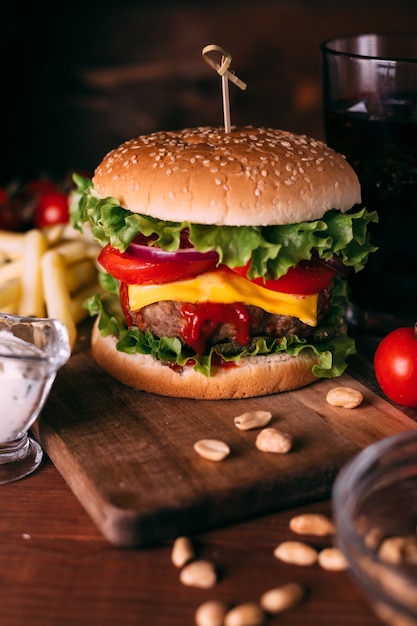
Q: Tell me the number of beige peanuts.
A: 12